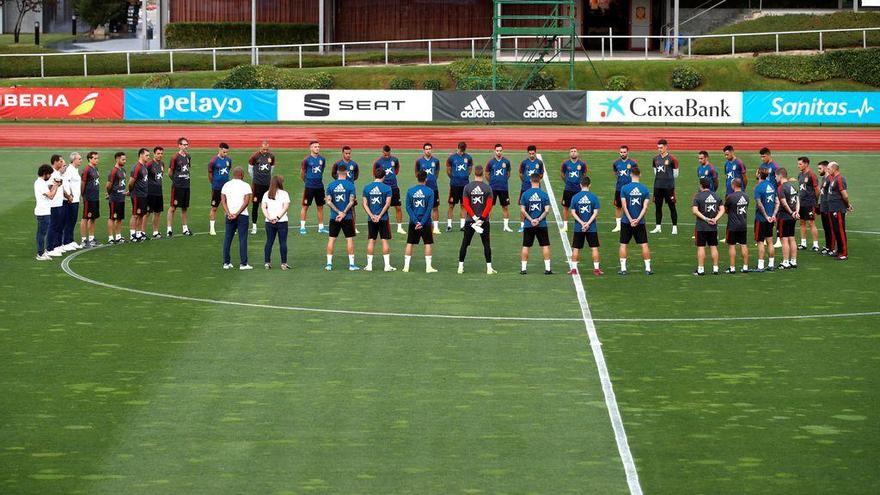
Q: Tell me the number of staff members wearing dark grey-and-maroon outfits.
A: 11